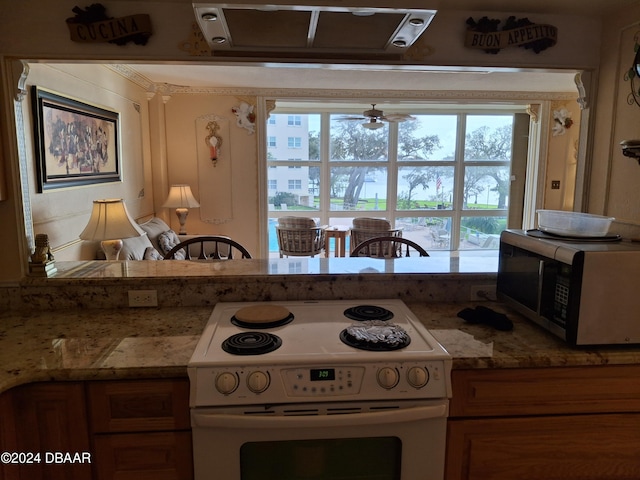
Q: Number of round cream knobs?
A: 4